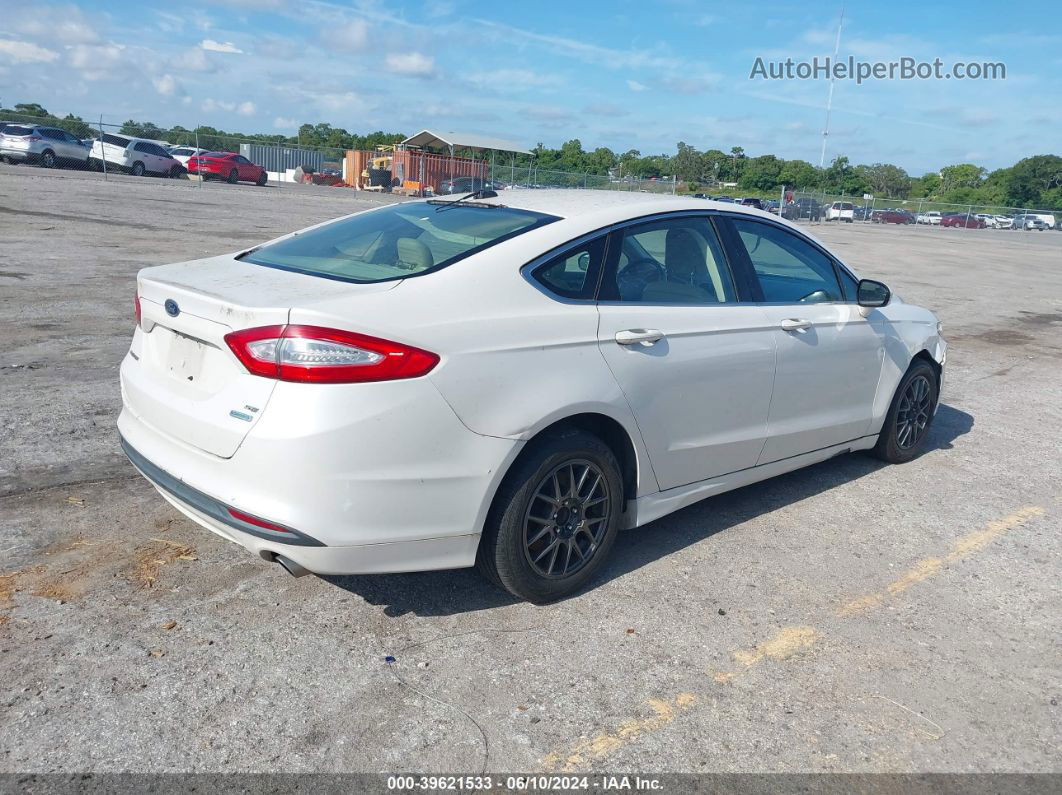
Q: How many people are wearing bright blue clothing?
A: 0